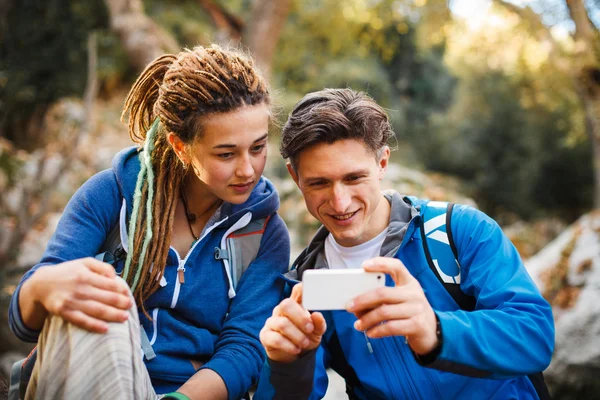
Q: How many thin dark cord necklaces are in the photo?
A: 2